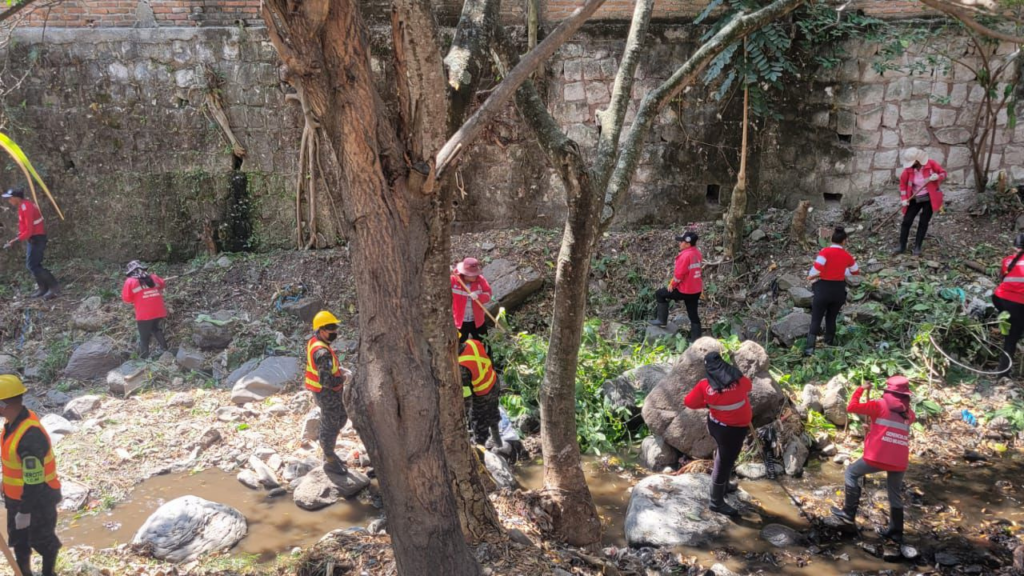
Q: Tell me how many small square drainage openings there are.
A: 3